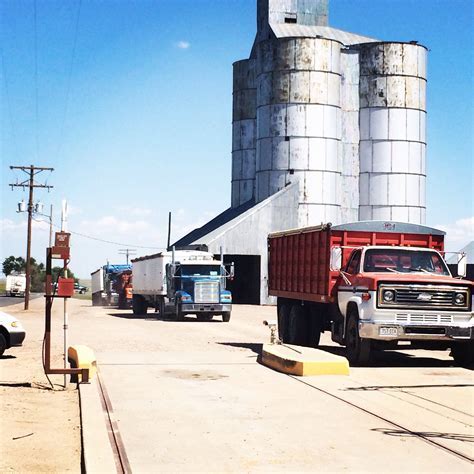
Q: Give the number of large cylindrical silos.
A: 3